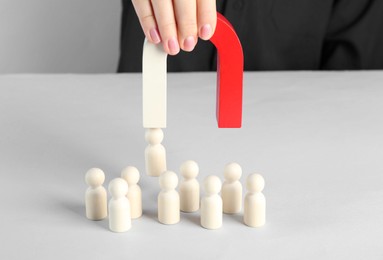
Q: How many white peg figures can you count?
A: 9